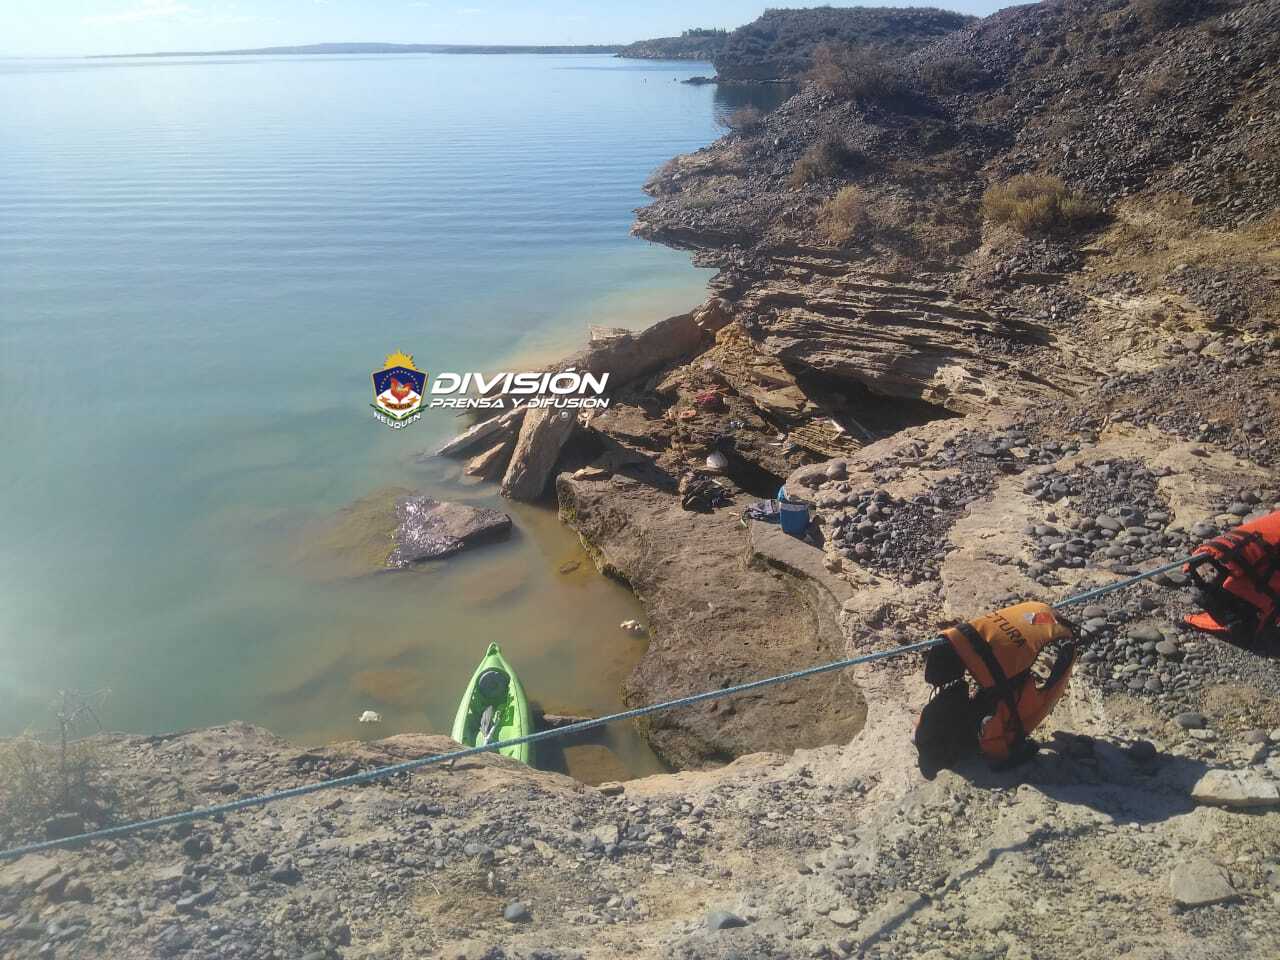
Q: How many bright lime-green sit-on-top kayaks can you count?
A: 1